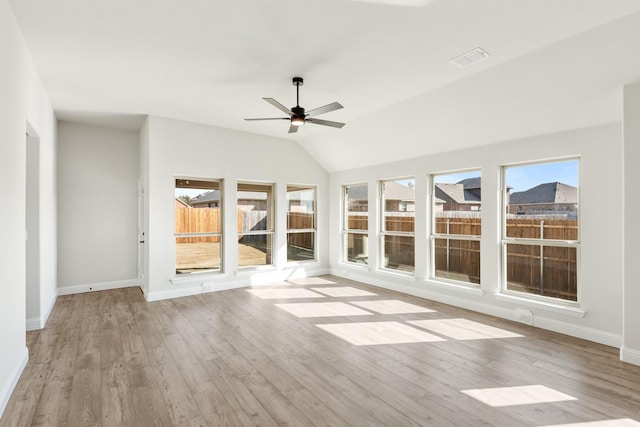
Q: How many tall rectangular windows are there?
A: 7